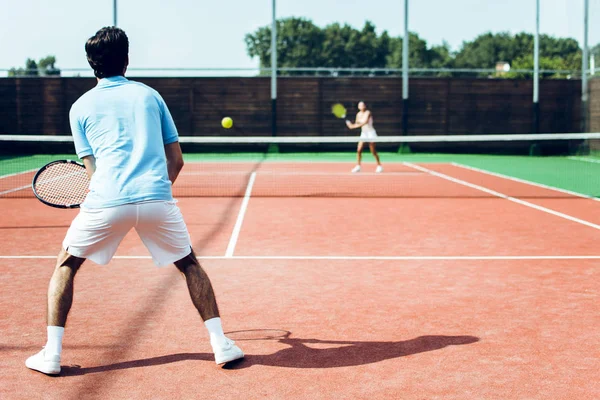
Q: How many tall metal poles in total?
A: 5